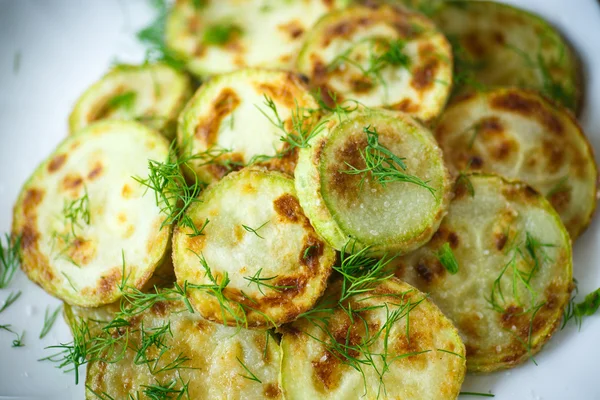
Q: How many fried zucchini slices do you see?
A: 12